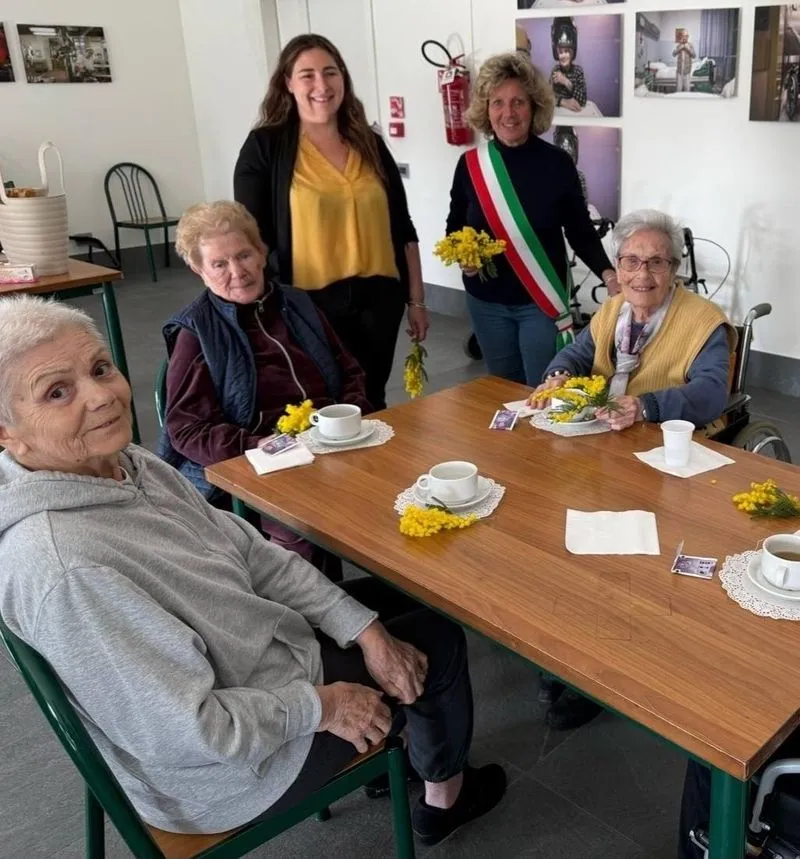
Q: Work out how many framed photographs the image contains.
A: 7